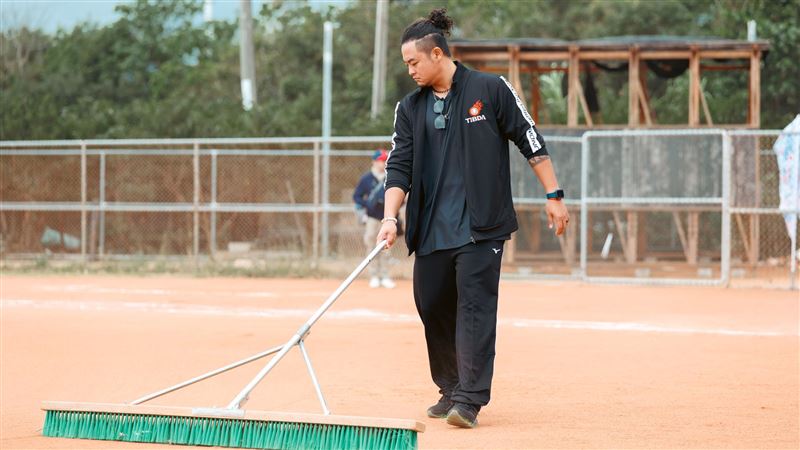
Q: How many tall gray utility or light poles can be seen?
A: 3